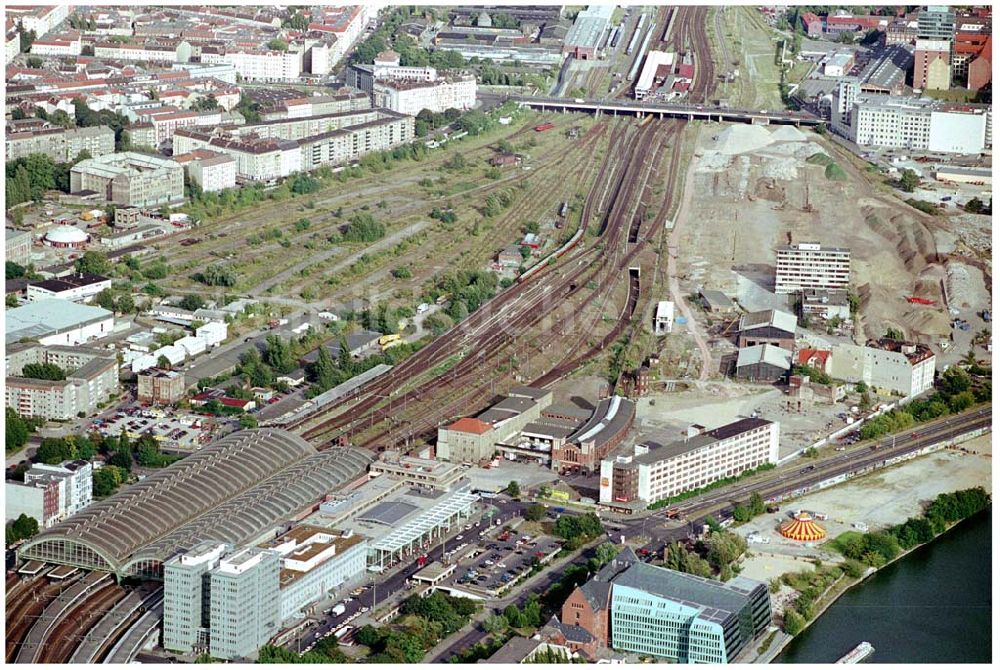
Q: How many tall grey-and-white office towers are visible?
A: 2